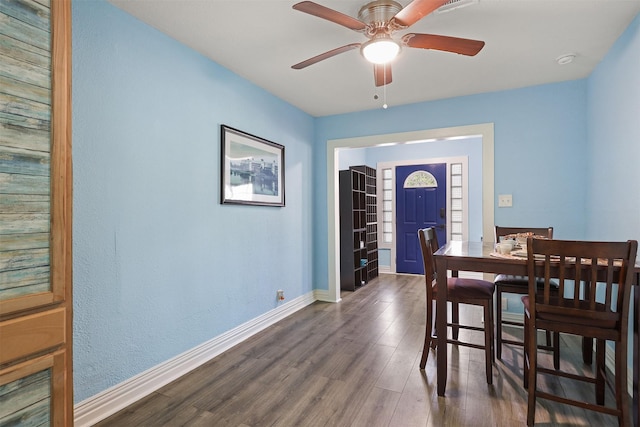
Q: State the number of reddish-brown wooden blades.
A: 5